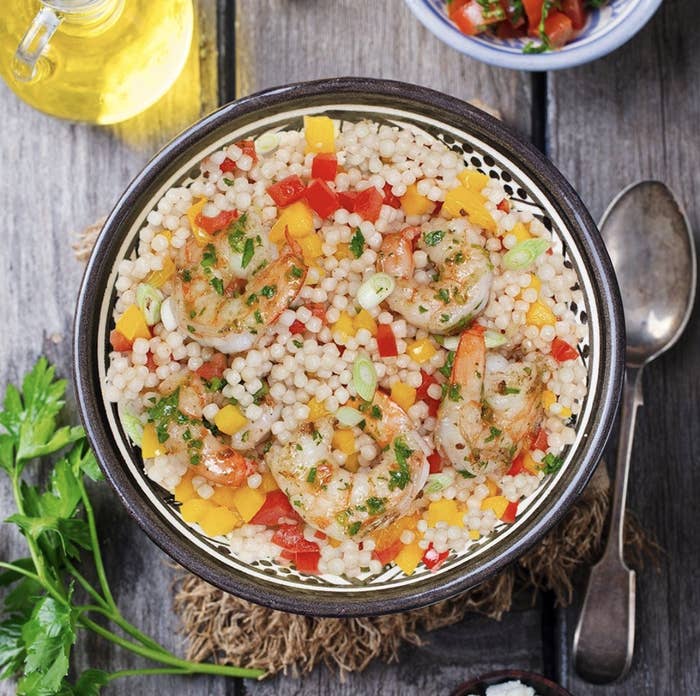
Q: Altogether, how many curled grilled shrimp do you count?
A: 5